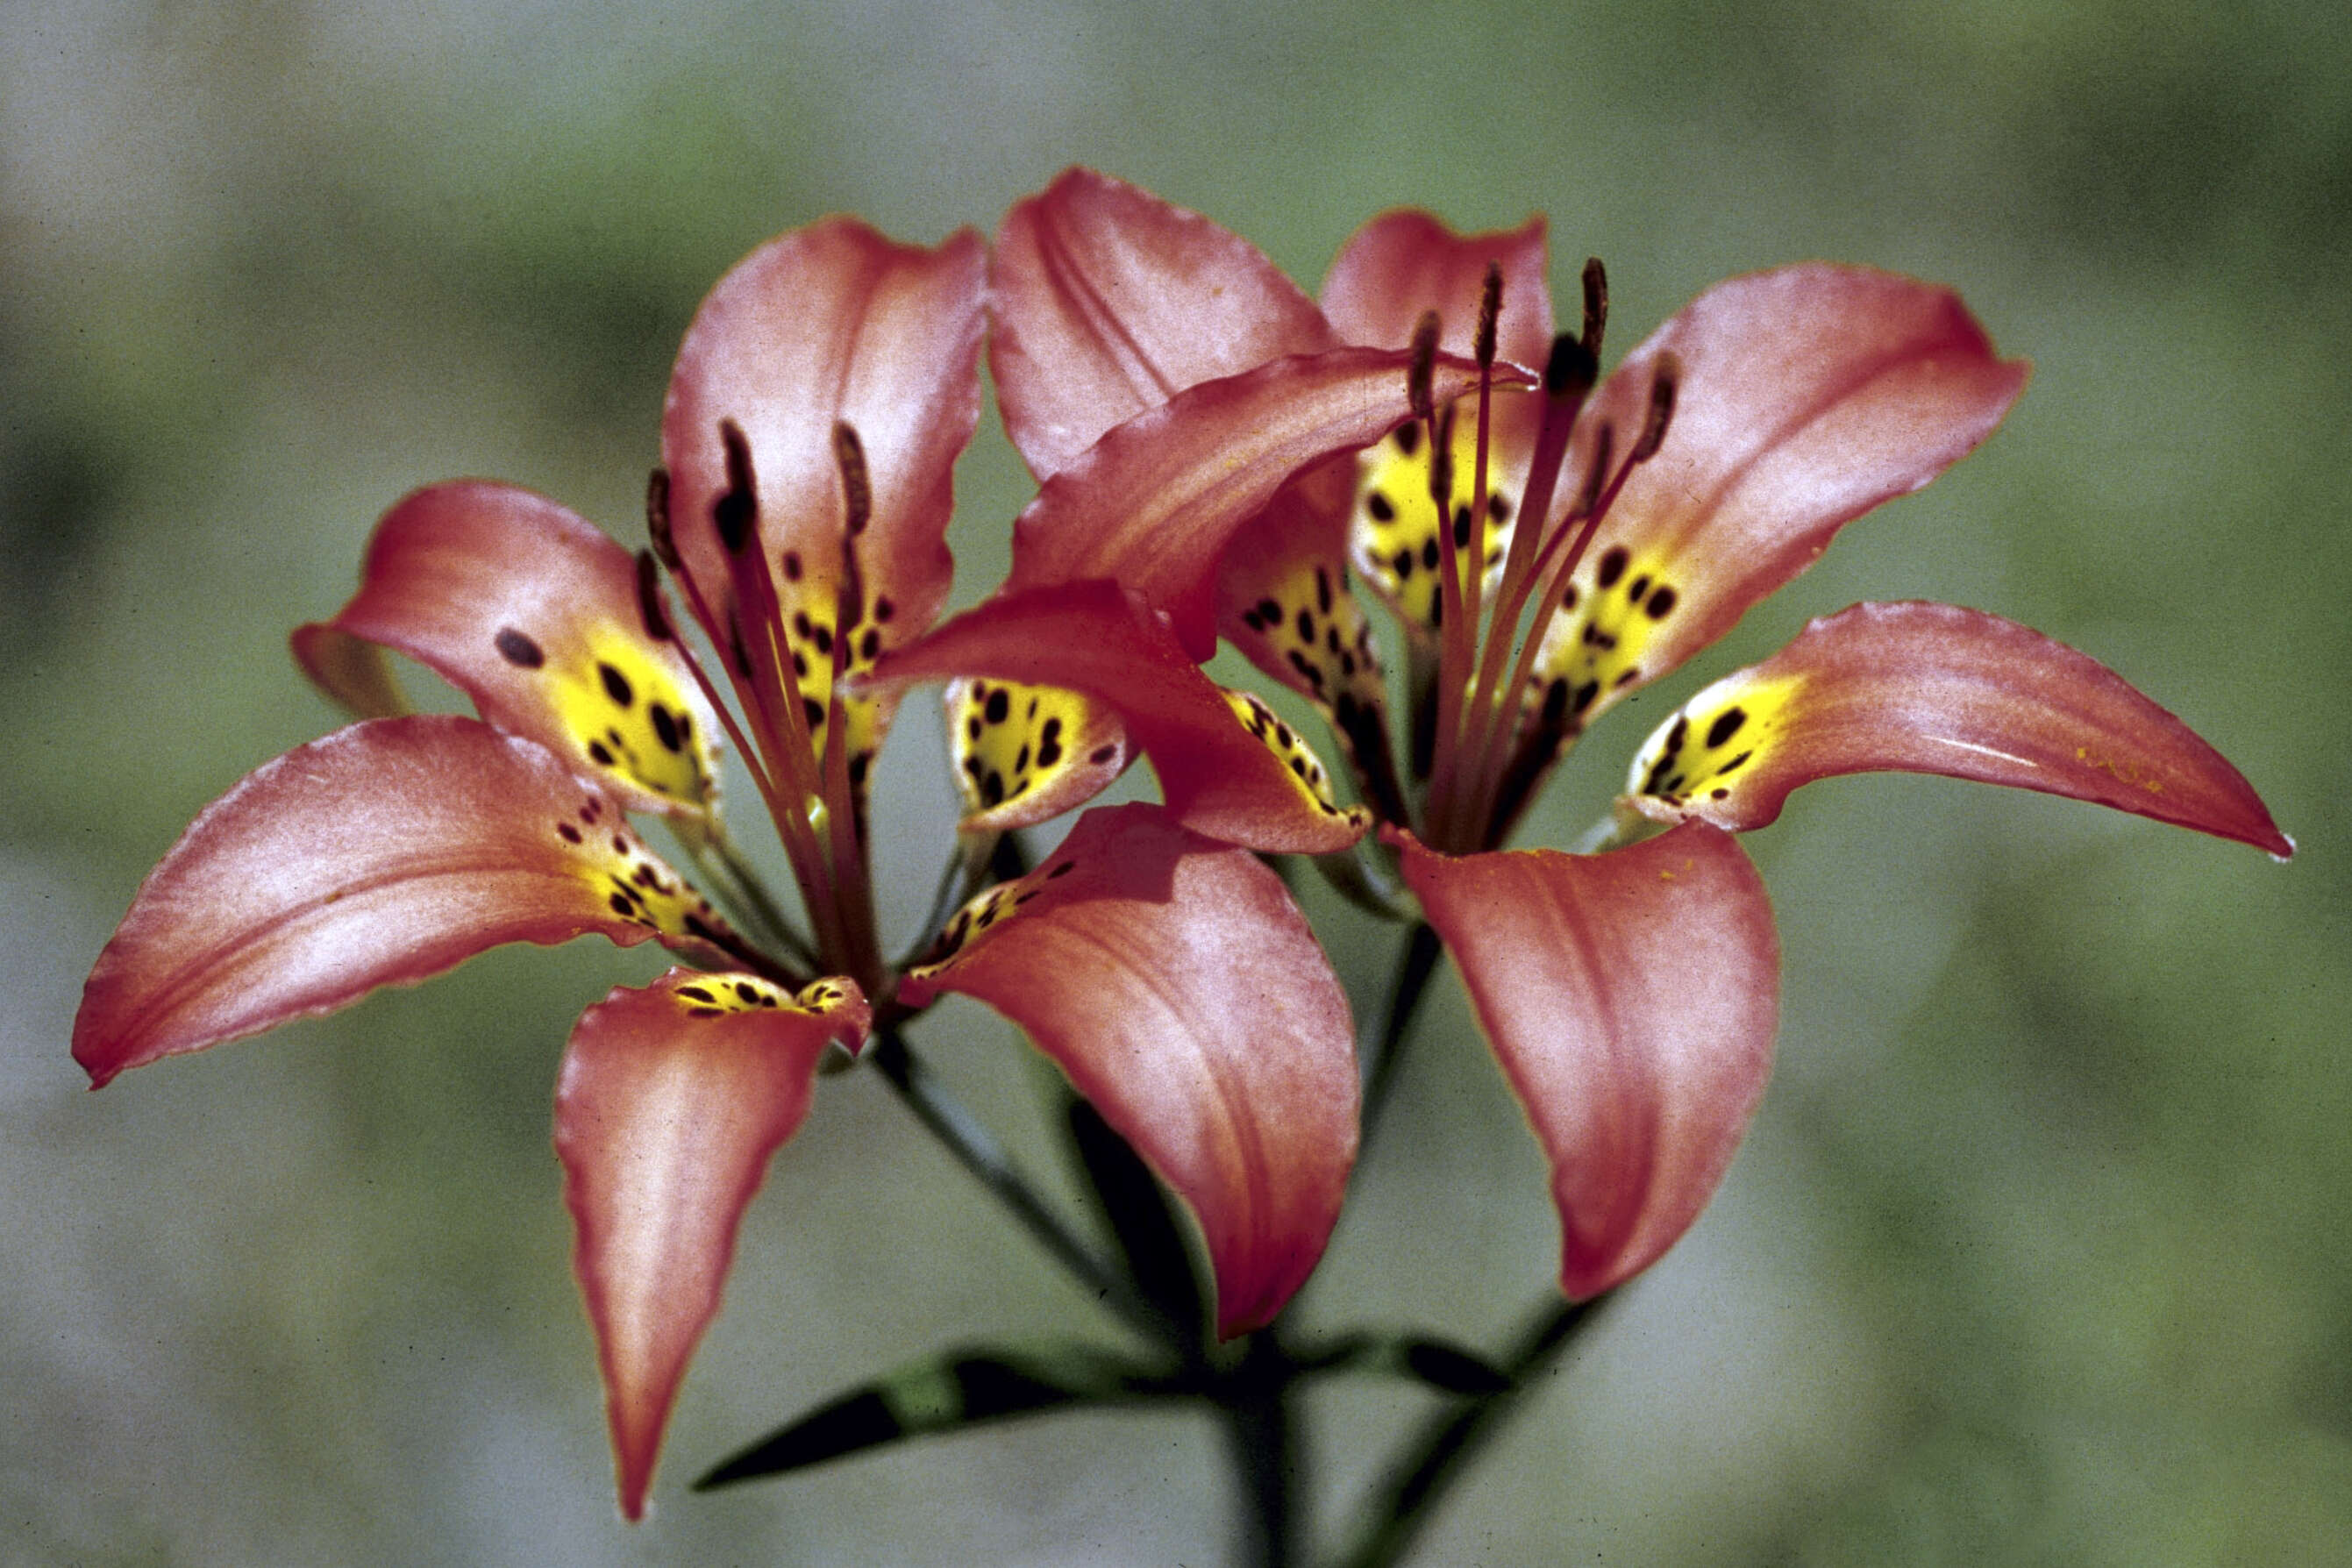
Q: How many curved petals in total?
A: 12